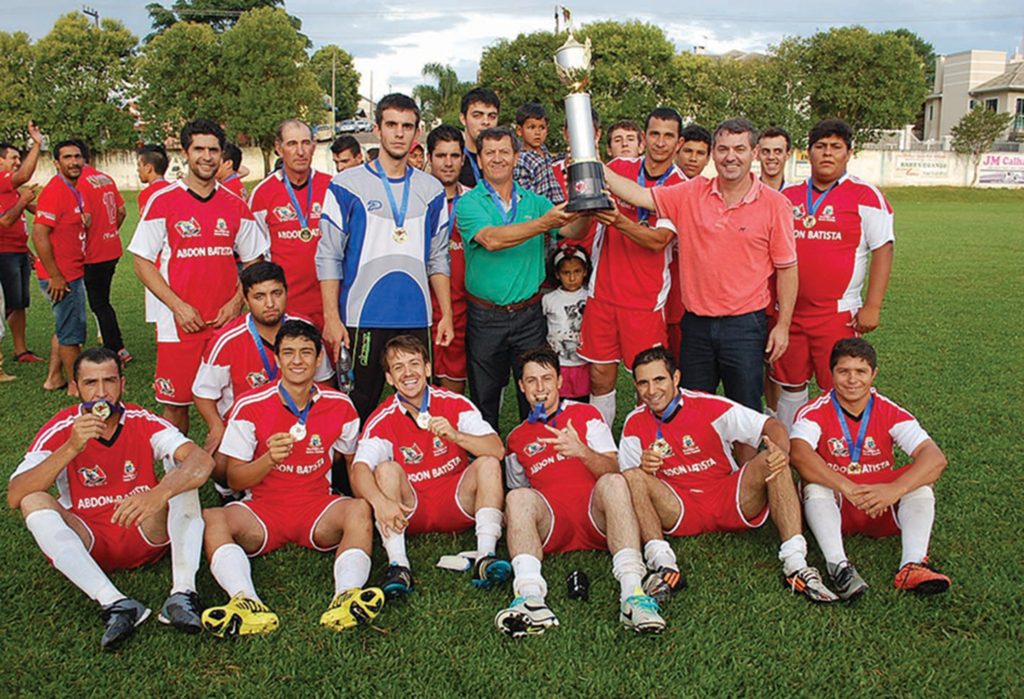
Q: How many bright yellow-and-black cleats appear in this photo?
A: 2